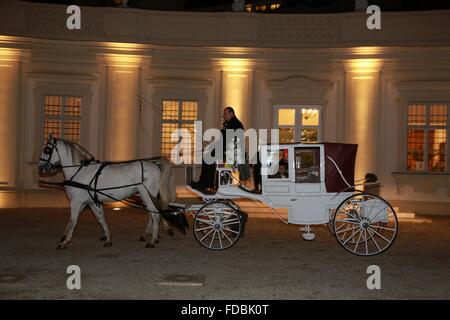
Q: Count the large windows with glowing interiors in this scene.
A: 4